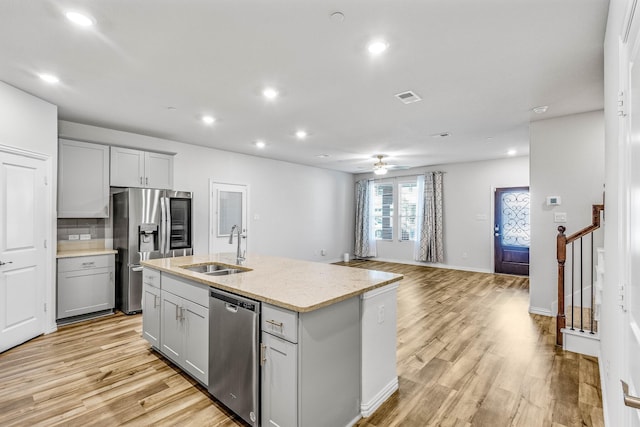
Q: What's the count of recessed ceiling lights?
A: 8